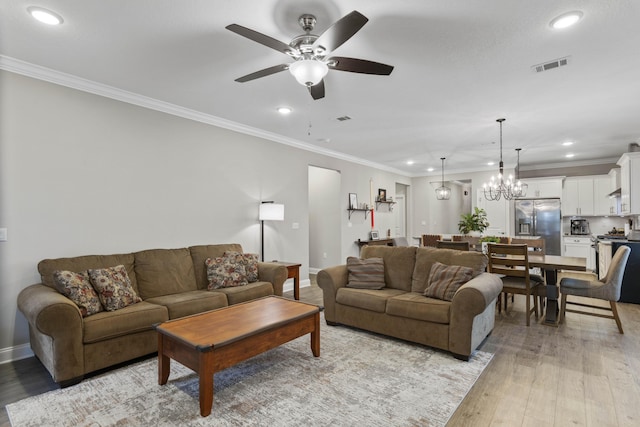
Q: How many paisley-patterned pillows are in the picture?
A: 4